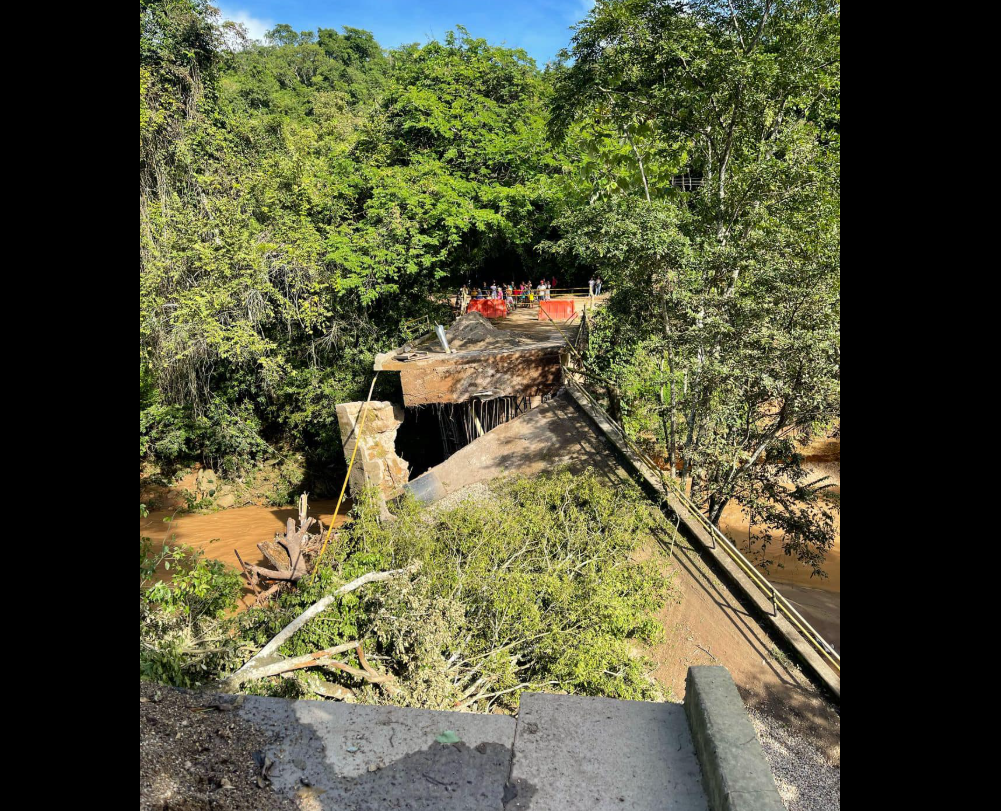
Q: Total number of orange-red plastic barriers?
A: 2